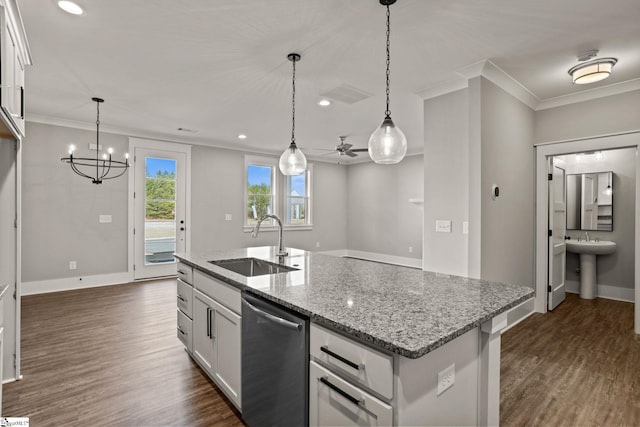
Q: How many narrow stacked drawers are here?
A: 3